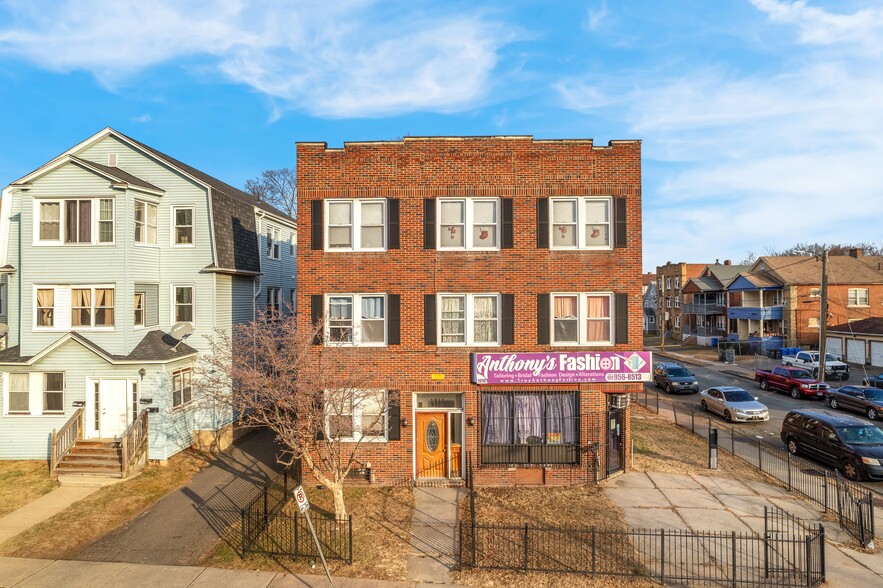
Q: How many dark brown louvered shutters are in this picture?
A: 14